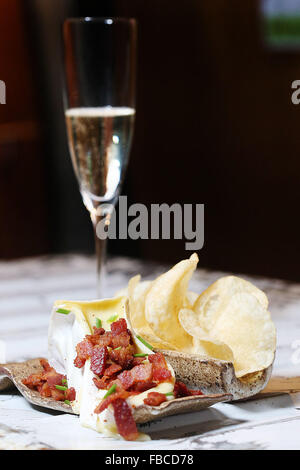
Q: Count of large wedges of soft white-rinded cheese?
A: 1